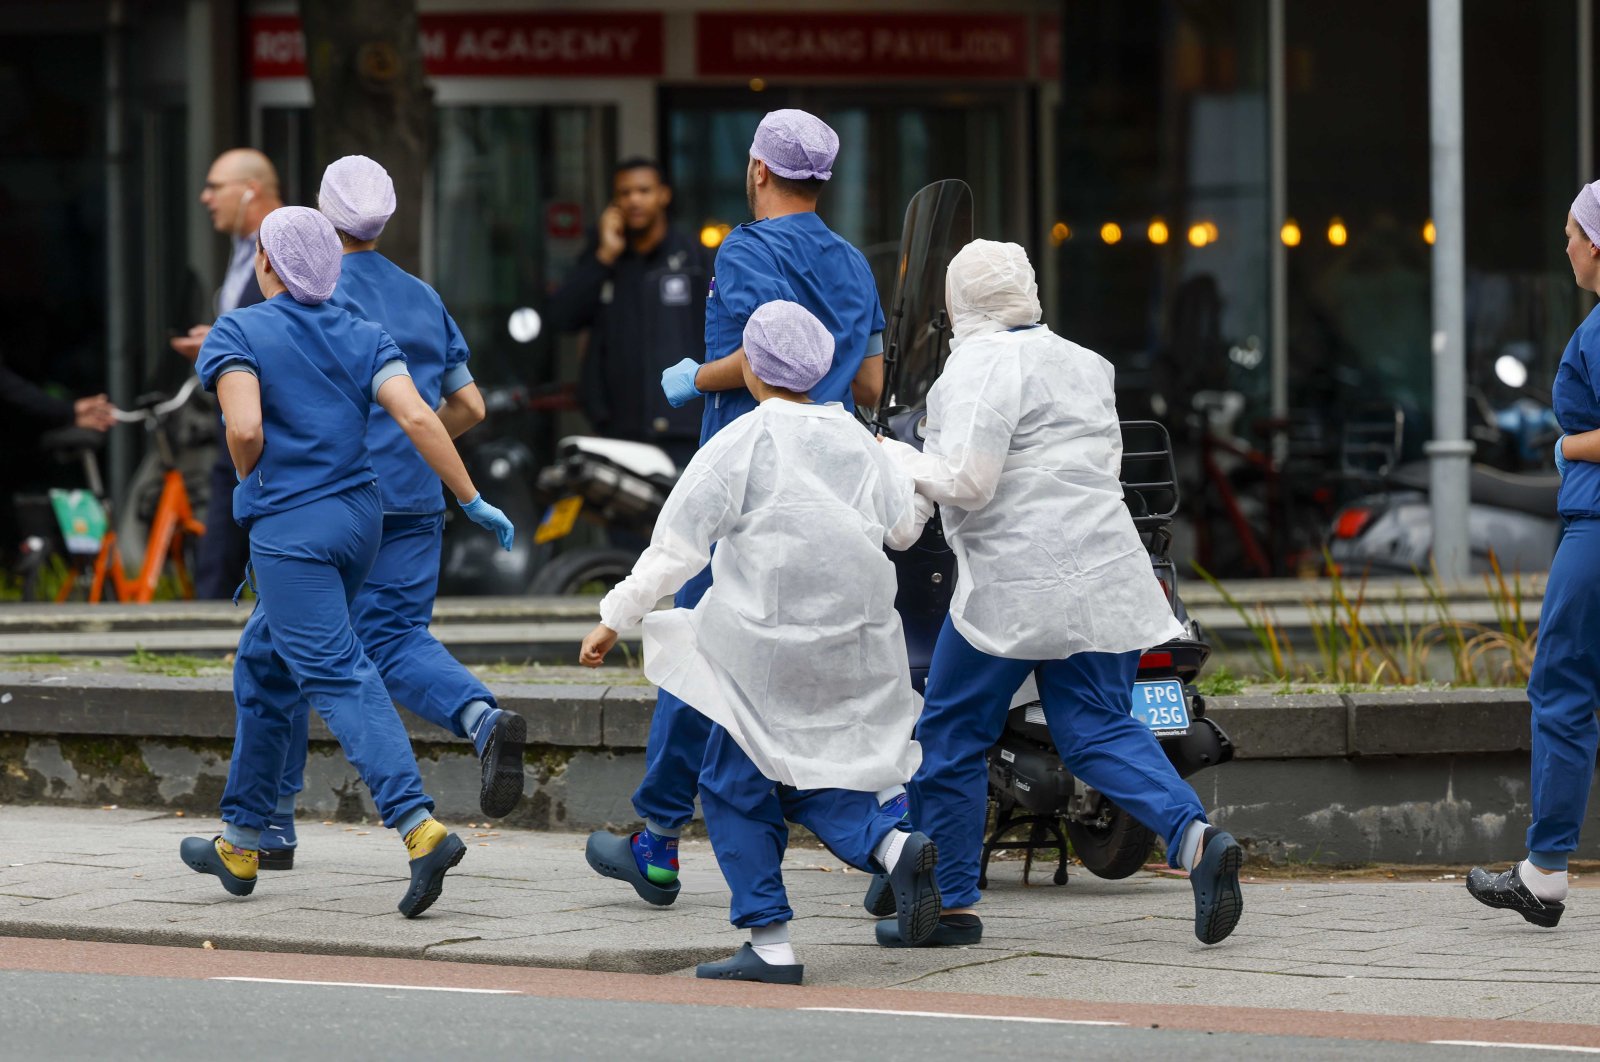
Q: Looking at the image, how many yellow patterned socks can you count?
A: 2